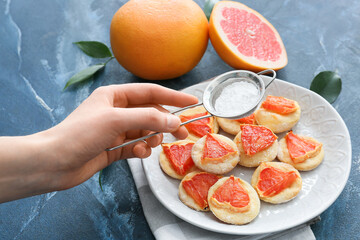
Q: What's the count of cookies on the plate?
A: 10